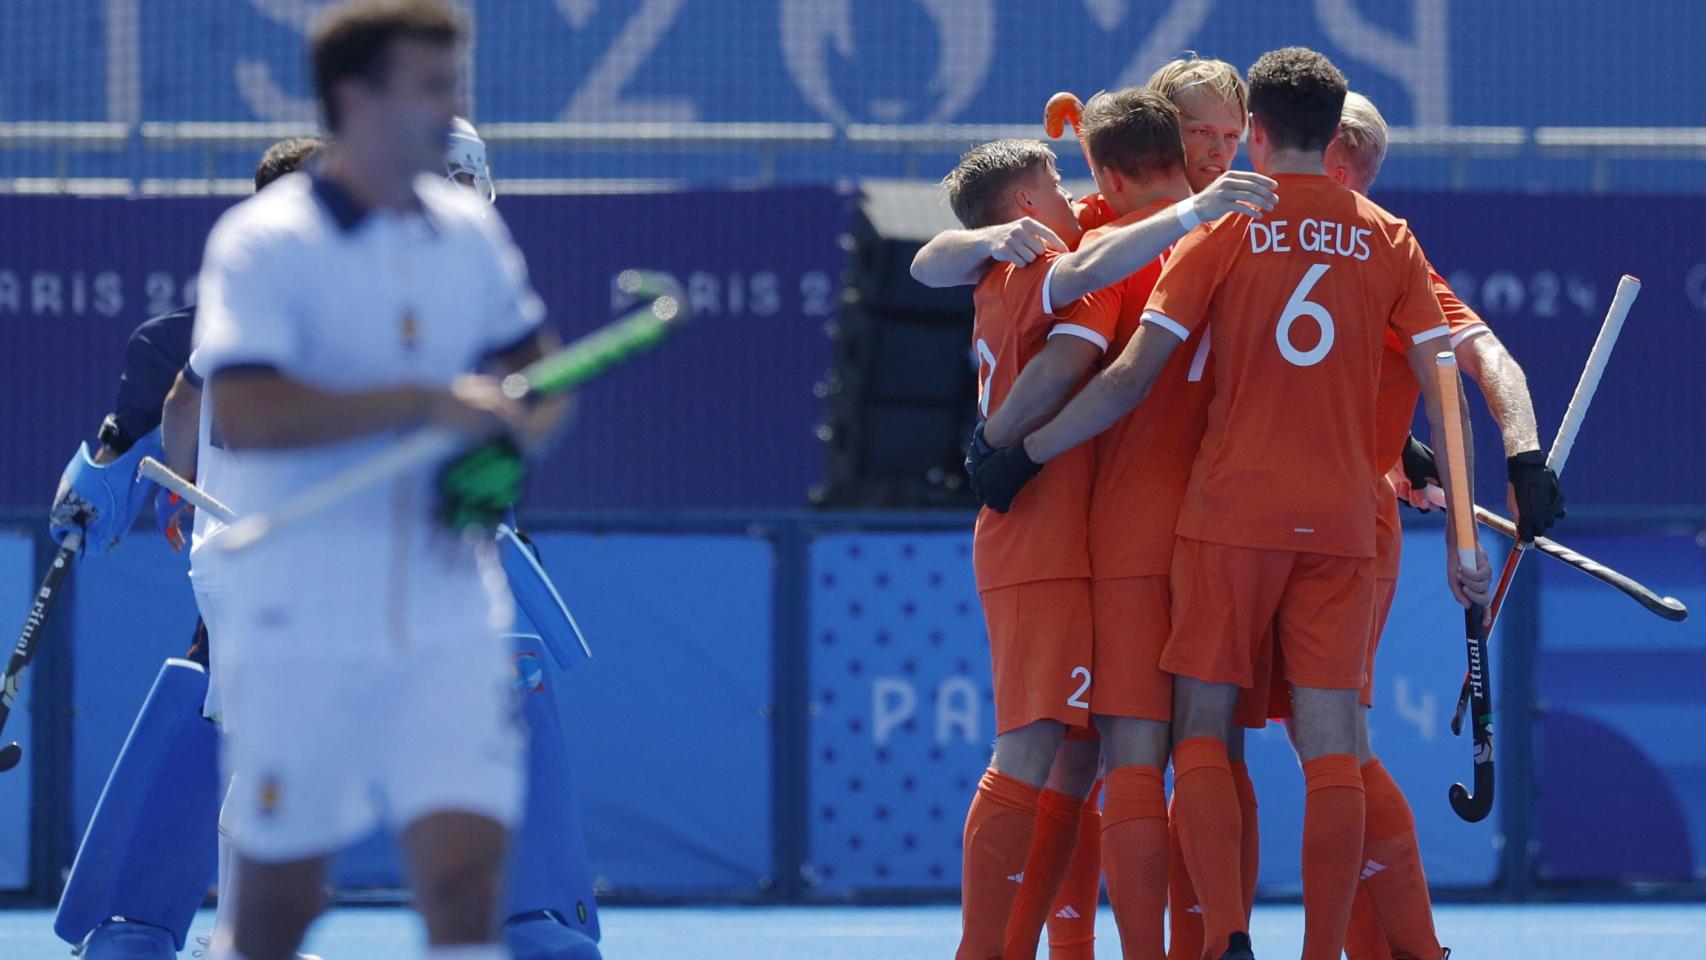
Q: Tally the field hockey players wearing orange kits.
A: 5